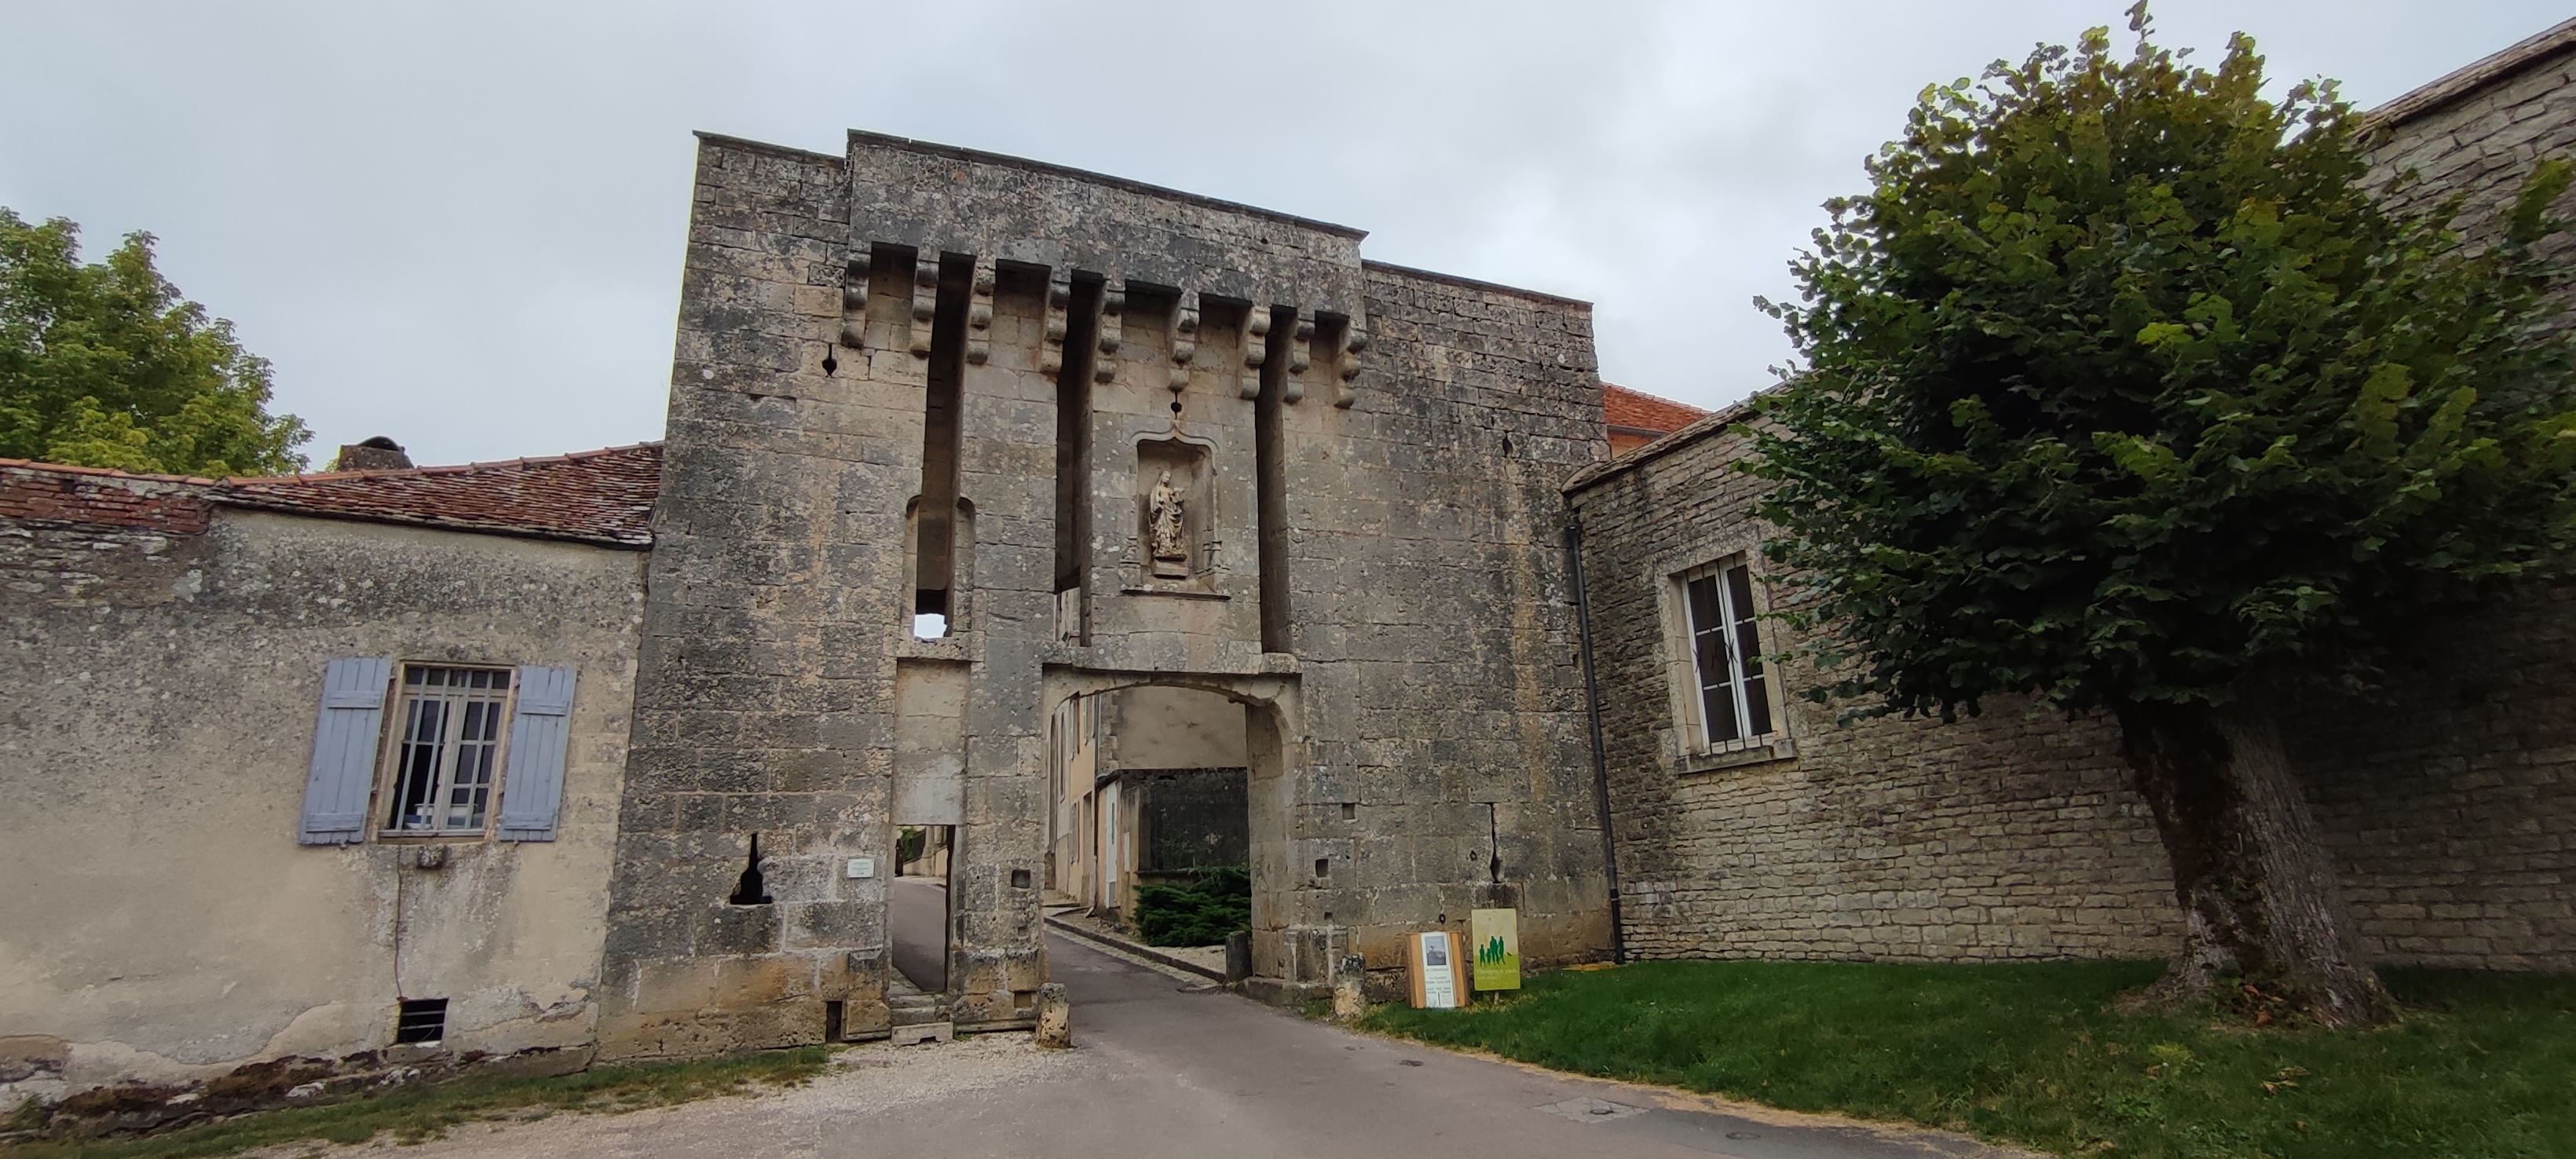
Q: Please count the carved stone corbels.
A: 9